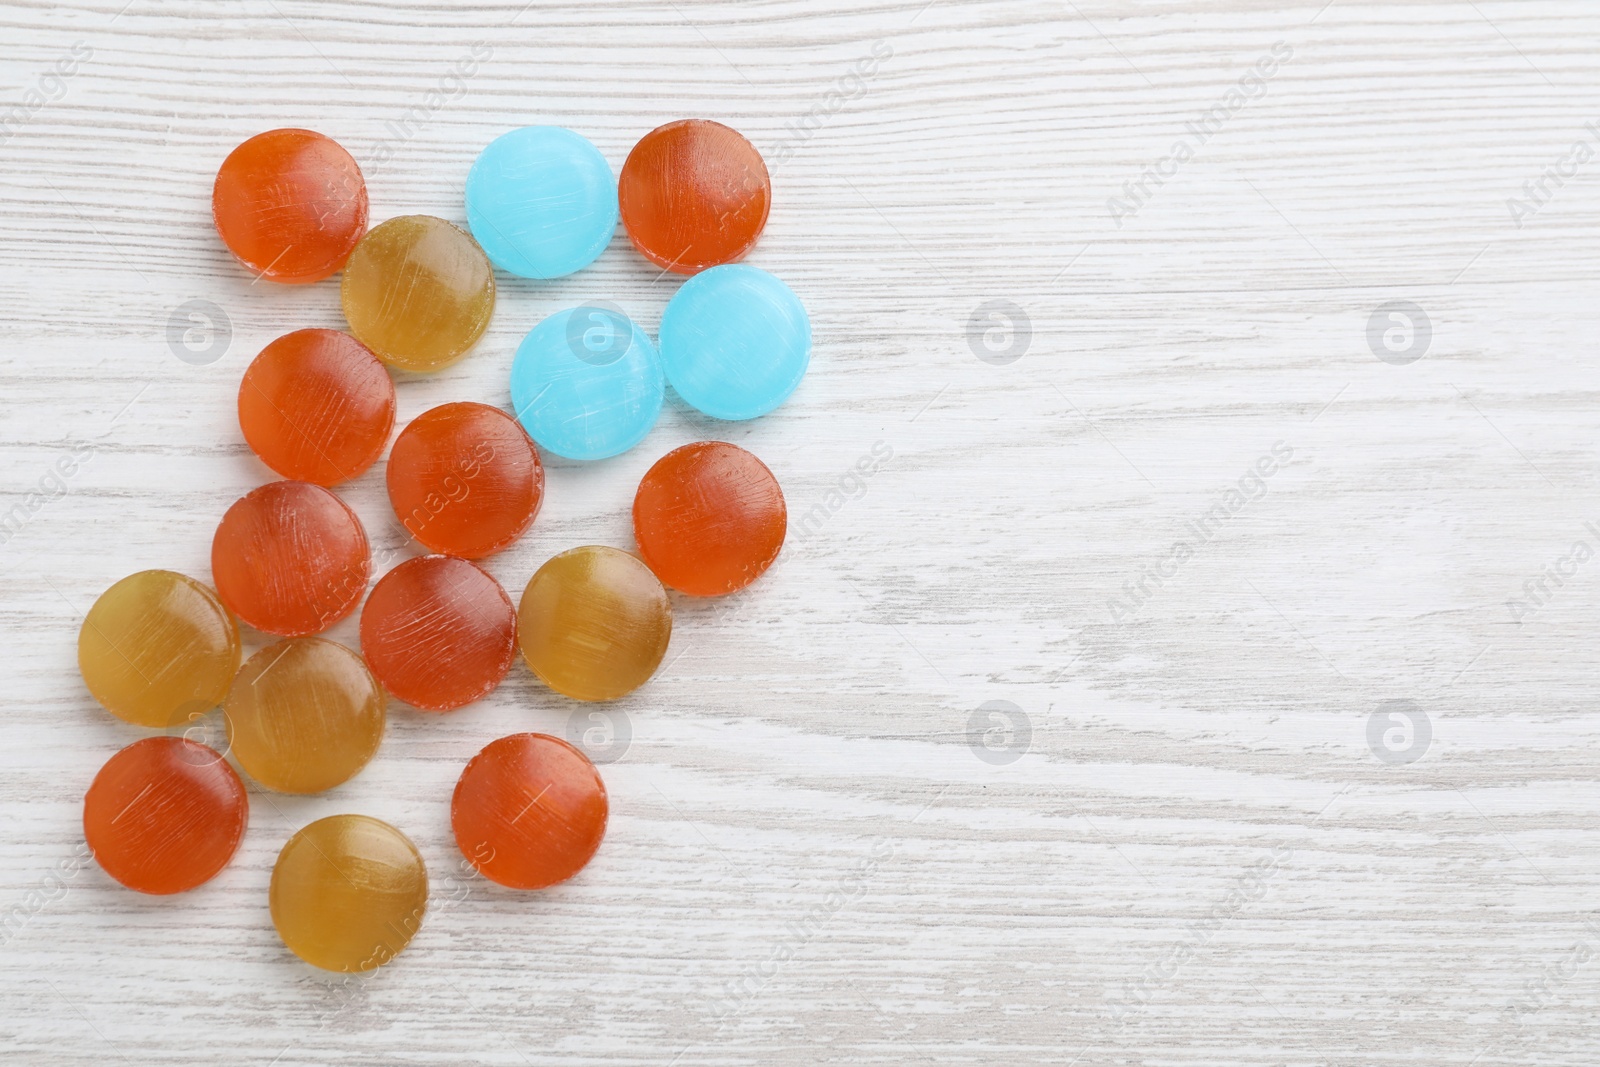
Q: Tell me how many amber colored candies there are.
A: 5